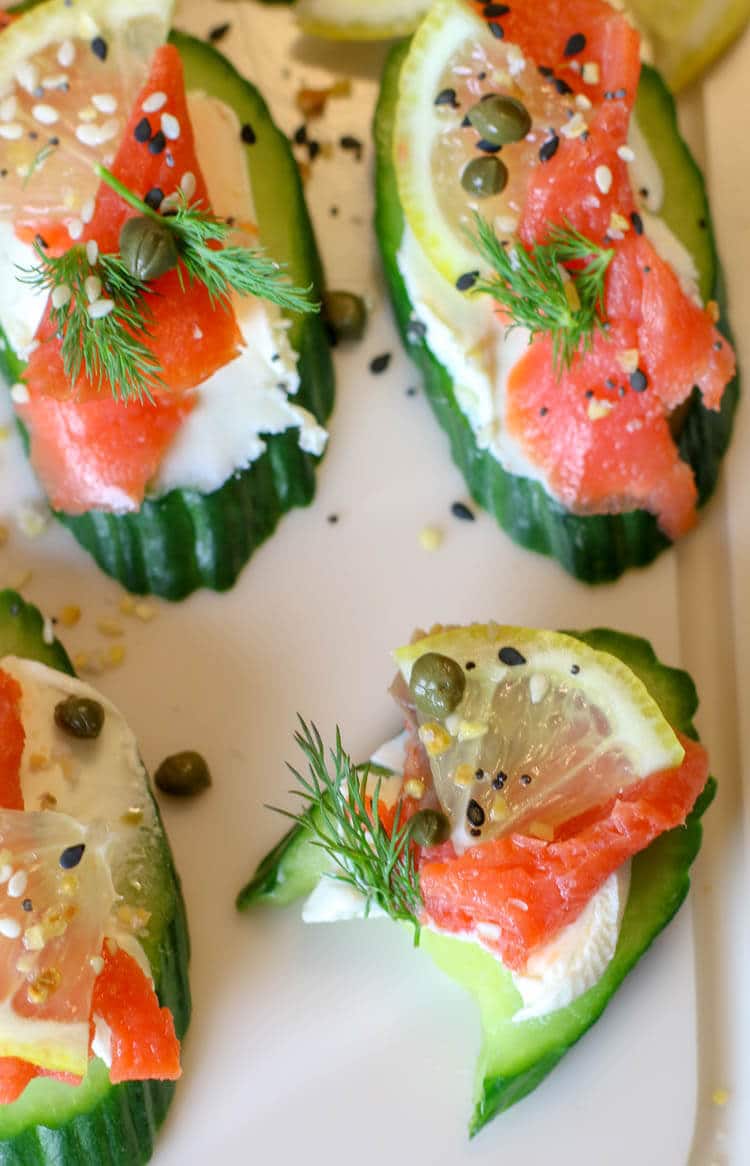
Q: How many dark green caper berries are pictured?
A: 8